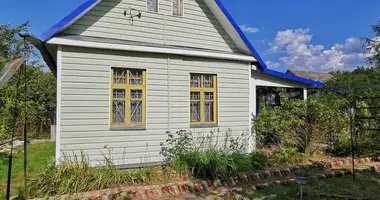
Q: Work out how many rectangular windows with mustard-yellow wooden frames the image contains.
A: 2